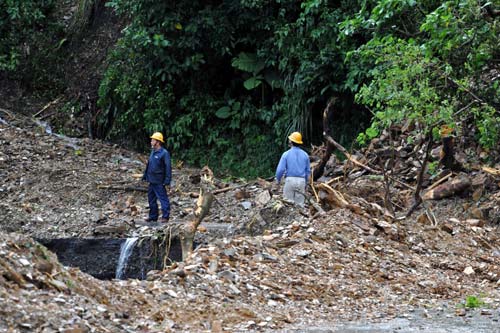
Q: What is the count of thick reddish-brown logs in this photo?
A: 1